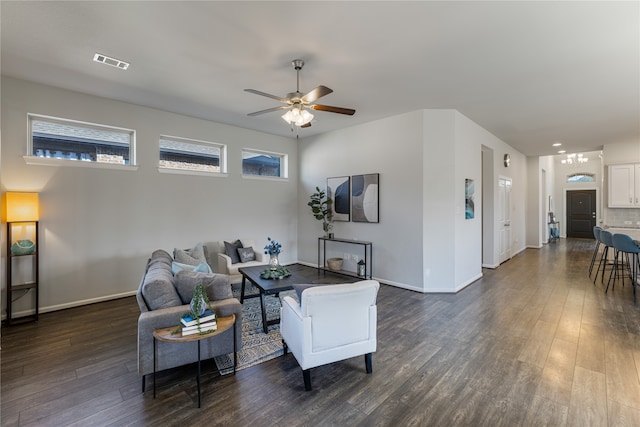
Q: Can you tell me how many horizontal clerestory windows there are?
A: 3